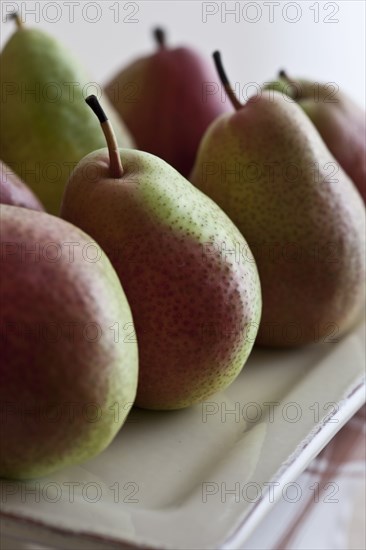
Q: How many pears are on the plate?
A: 7